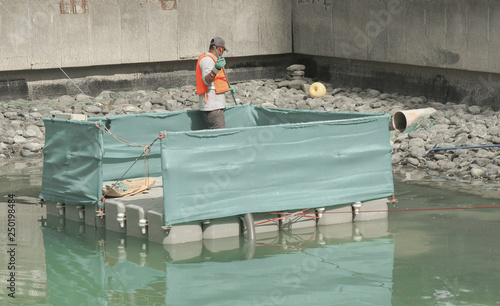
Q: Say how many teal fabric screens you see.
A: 4